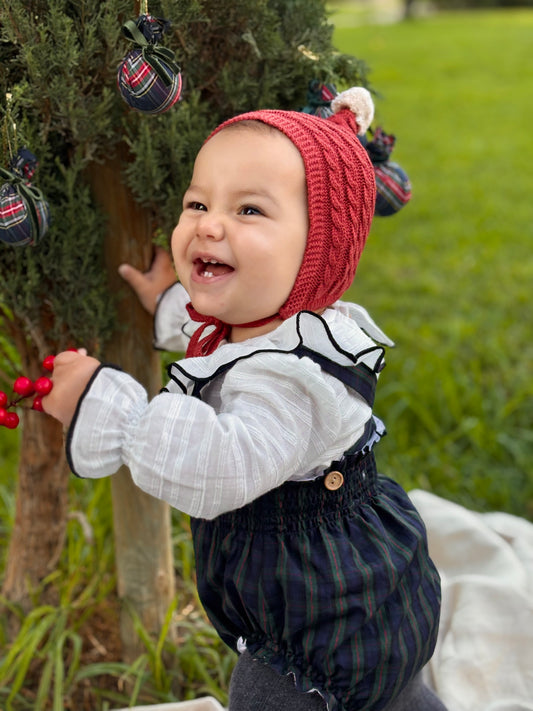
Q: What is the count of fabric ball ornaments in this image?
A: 4